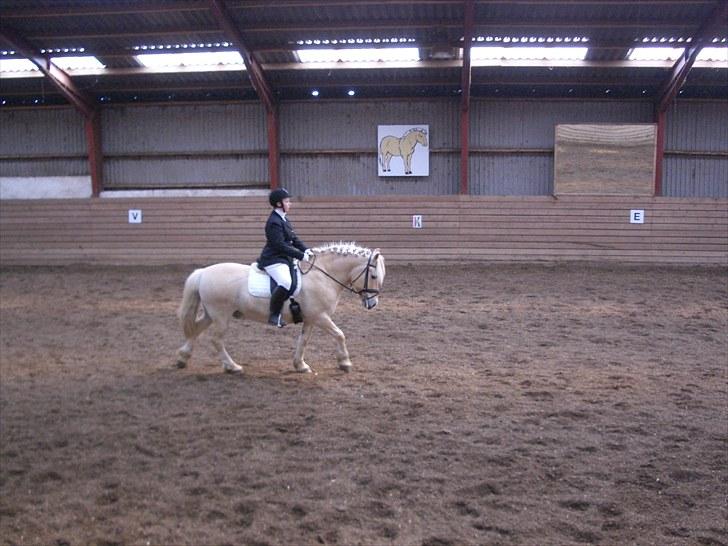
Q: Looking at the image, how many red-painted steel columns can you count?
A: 4